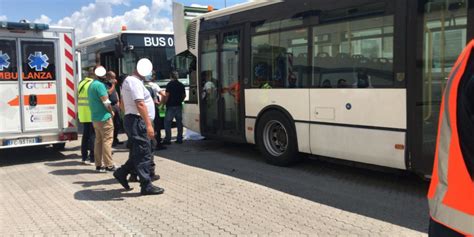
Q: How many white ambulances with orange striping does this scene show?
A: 1